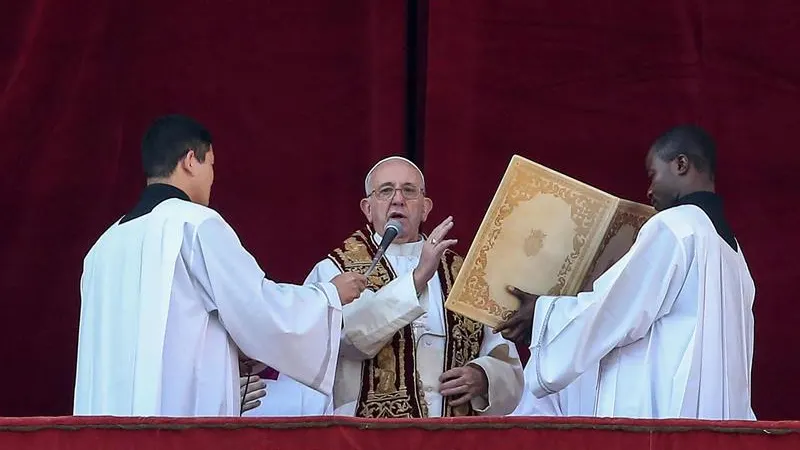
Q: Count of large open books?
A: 1